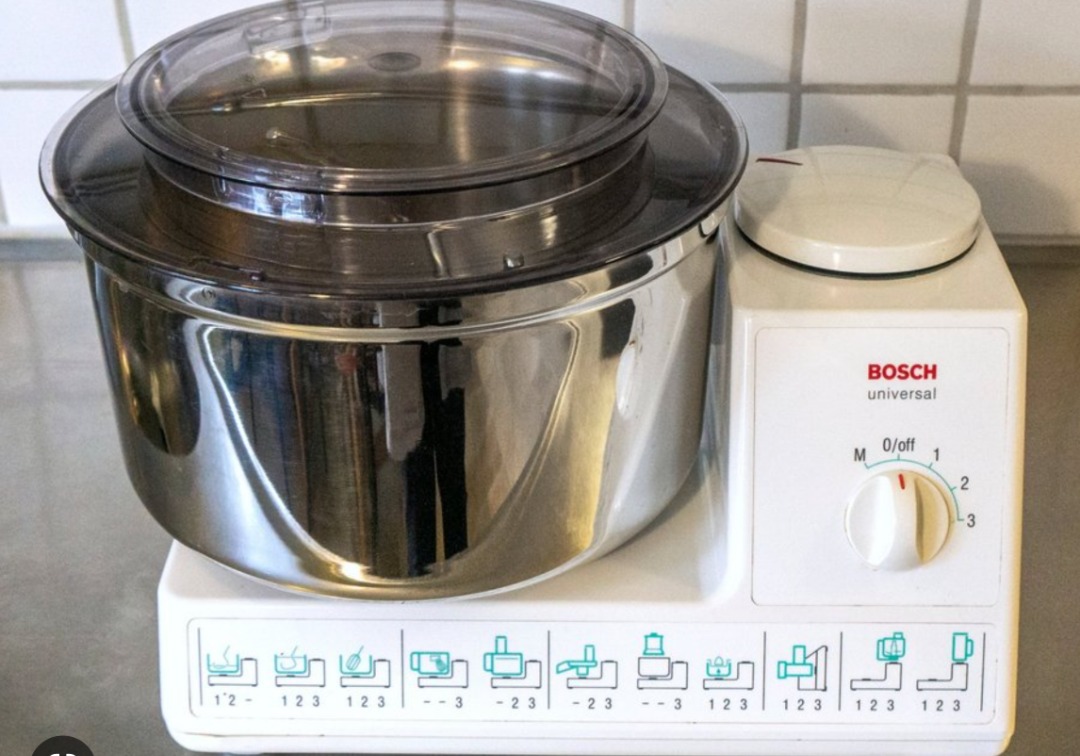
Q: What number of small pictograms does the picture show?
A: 11